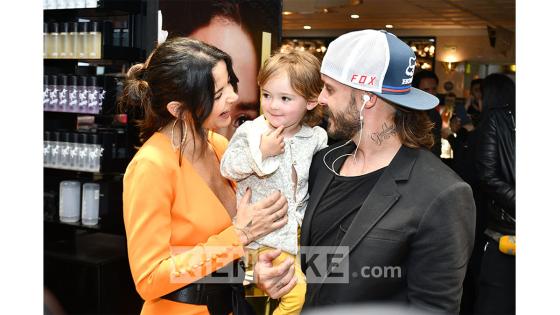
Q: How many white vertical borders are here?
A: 2